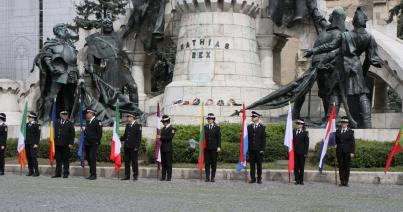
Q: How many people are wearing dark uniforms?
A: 10